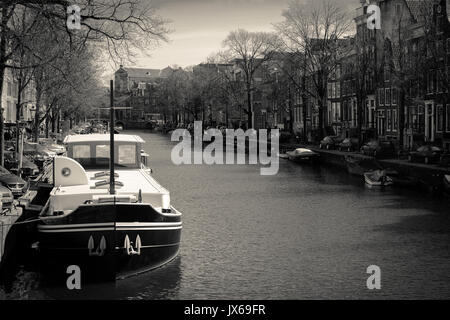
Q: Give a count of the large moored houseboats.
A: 1